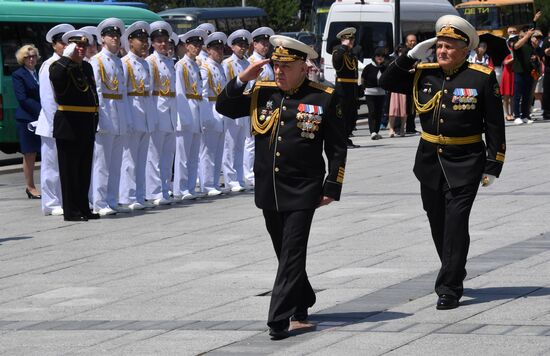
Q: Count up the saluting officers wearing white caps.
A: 4